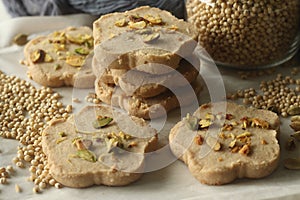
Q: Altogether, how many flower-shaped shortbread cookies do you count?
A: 6